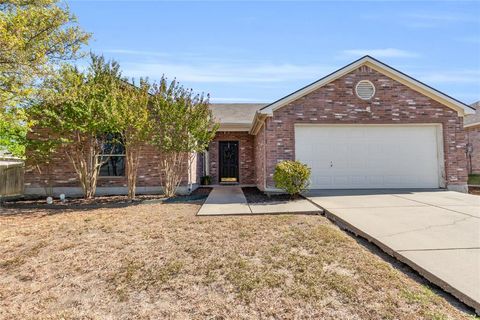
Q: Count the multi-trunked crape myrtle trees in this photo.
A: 3